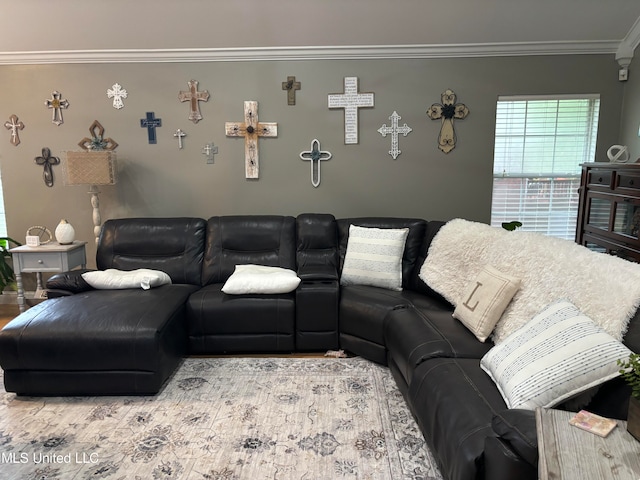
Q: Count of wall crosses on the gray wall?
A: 15